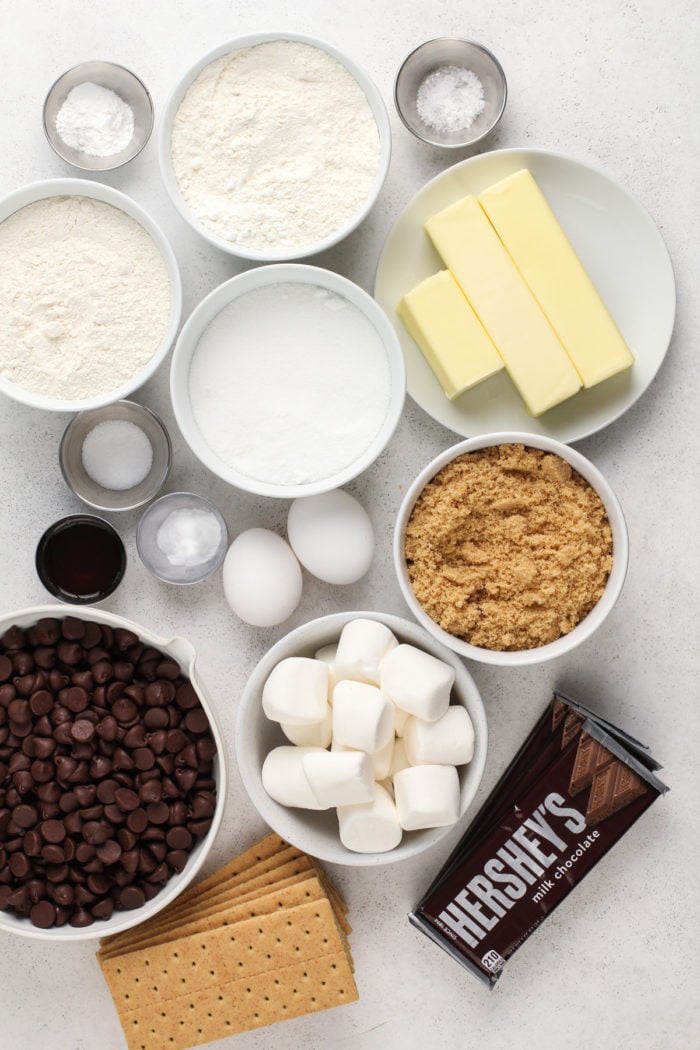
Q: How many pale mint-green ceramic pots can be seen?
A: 0